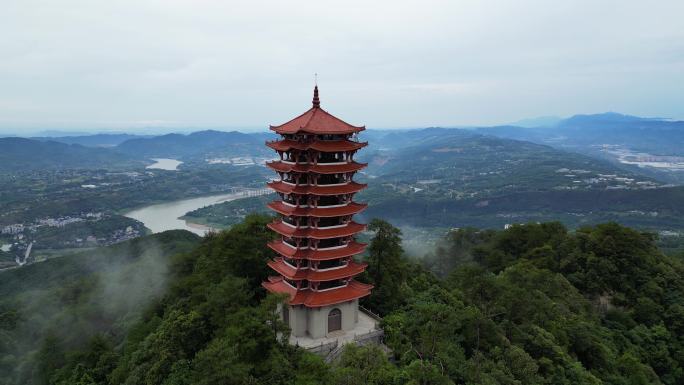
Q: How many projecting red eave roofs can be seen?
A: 9